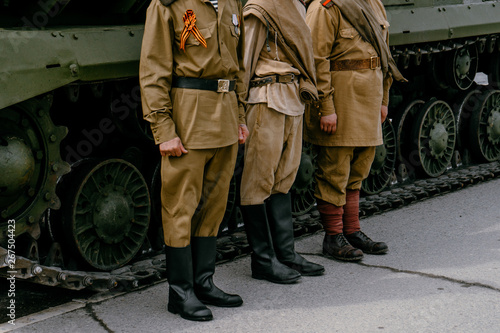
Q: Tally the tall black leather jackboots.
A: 4